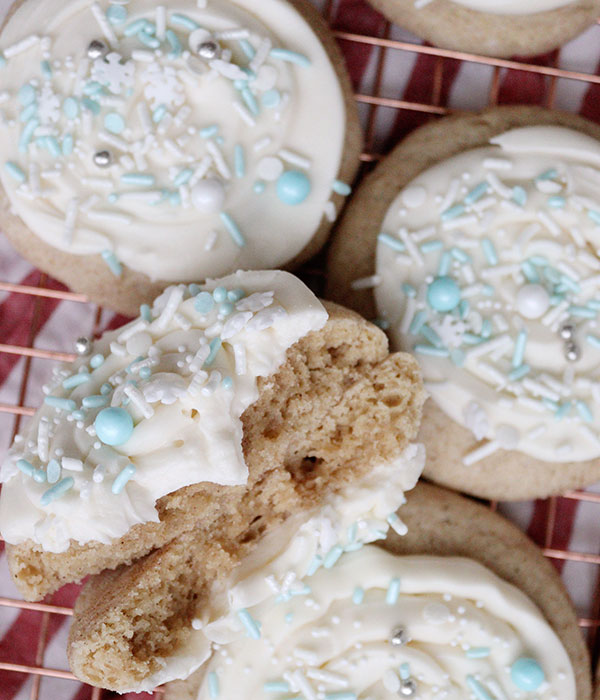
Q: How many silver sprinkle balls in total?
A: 8